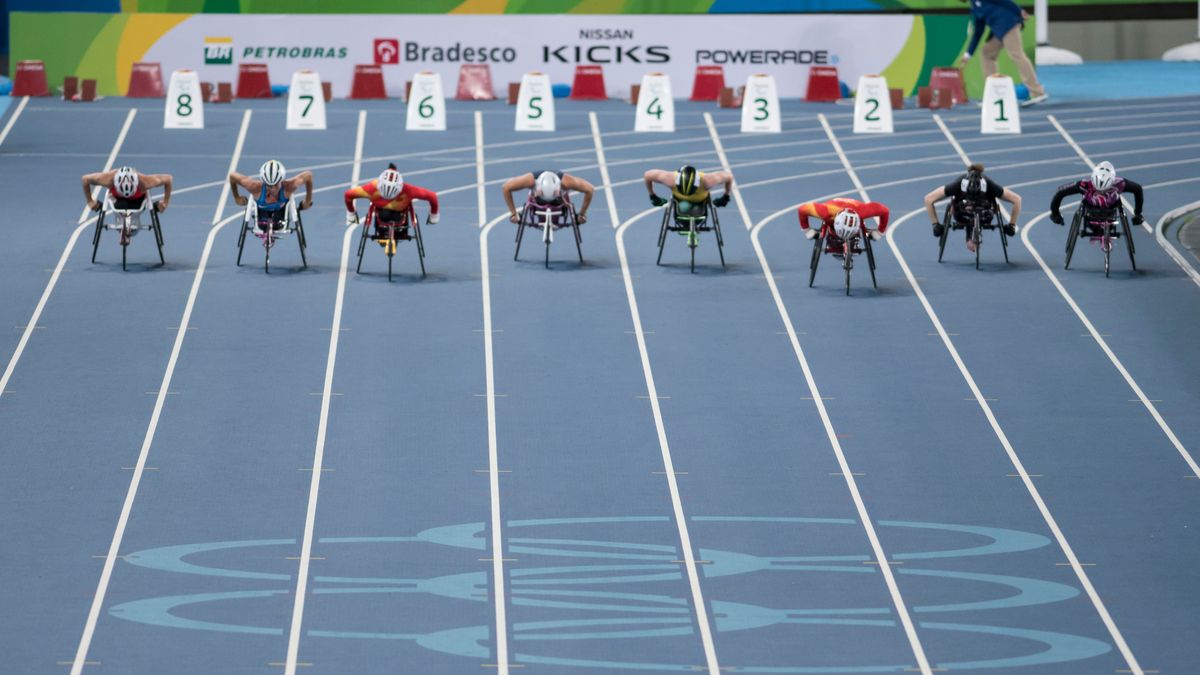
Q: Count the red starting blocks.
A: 9